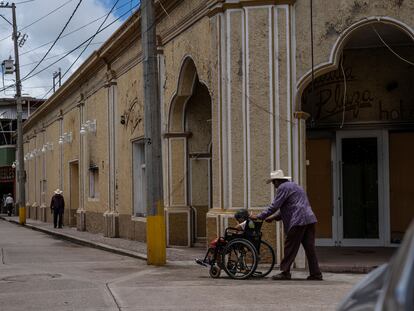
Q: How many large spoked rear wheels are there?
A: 2